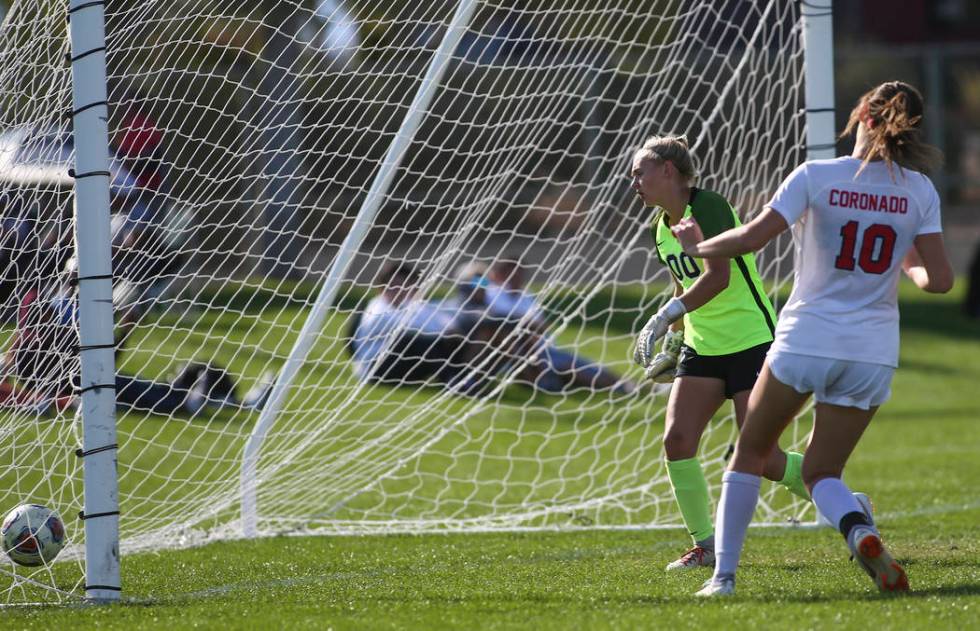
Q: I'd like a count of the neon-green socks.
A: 2